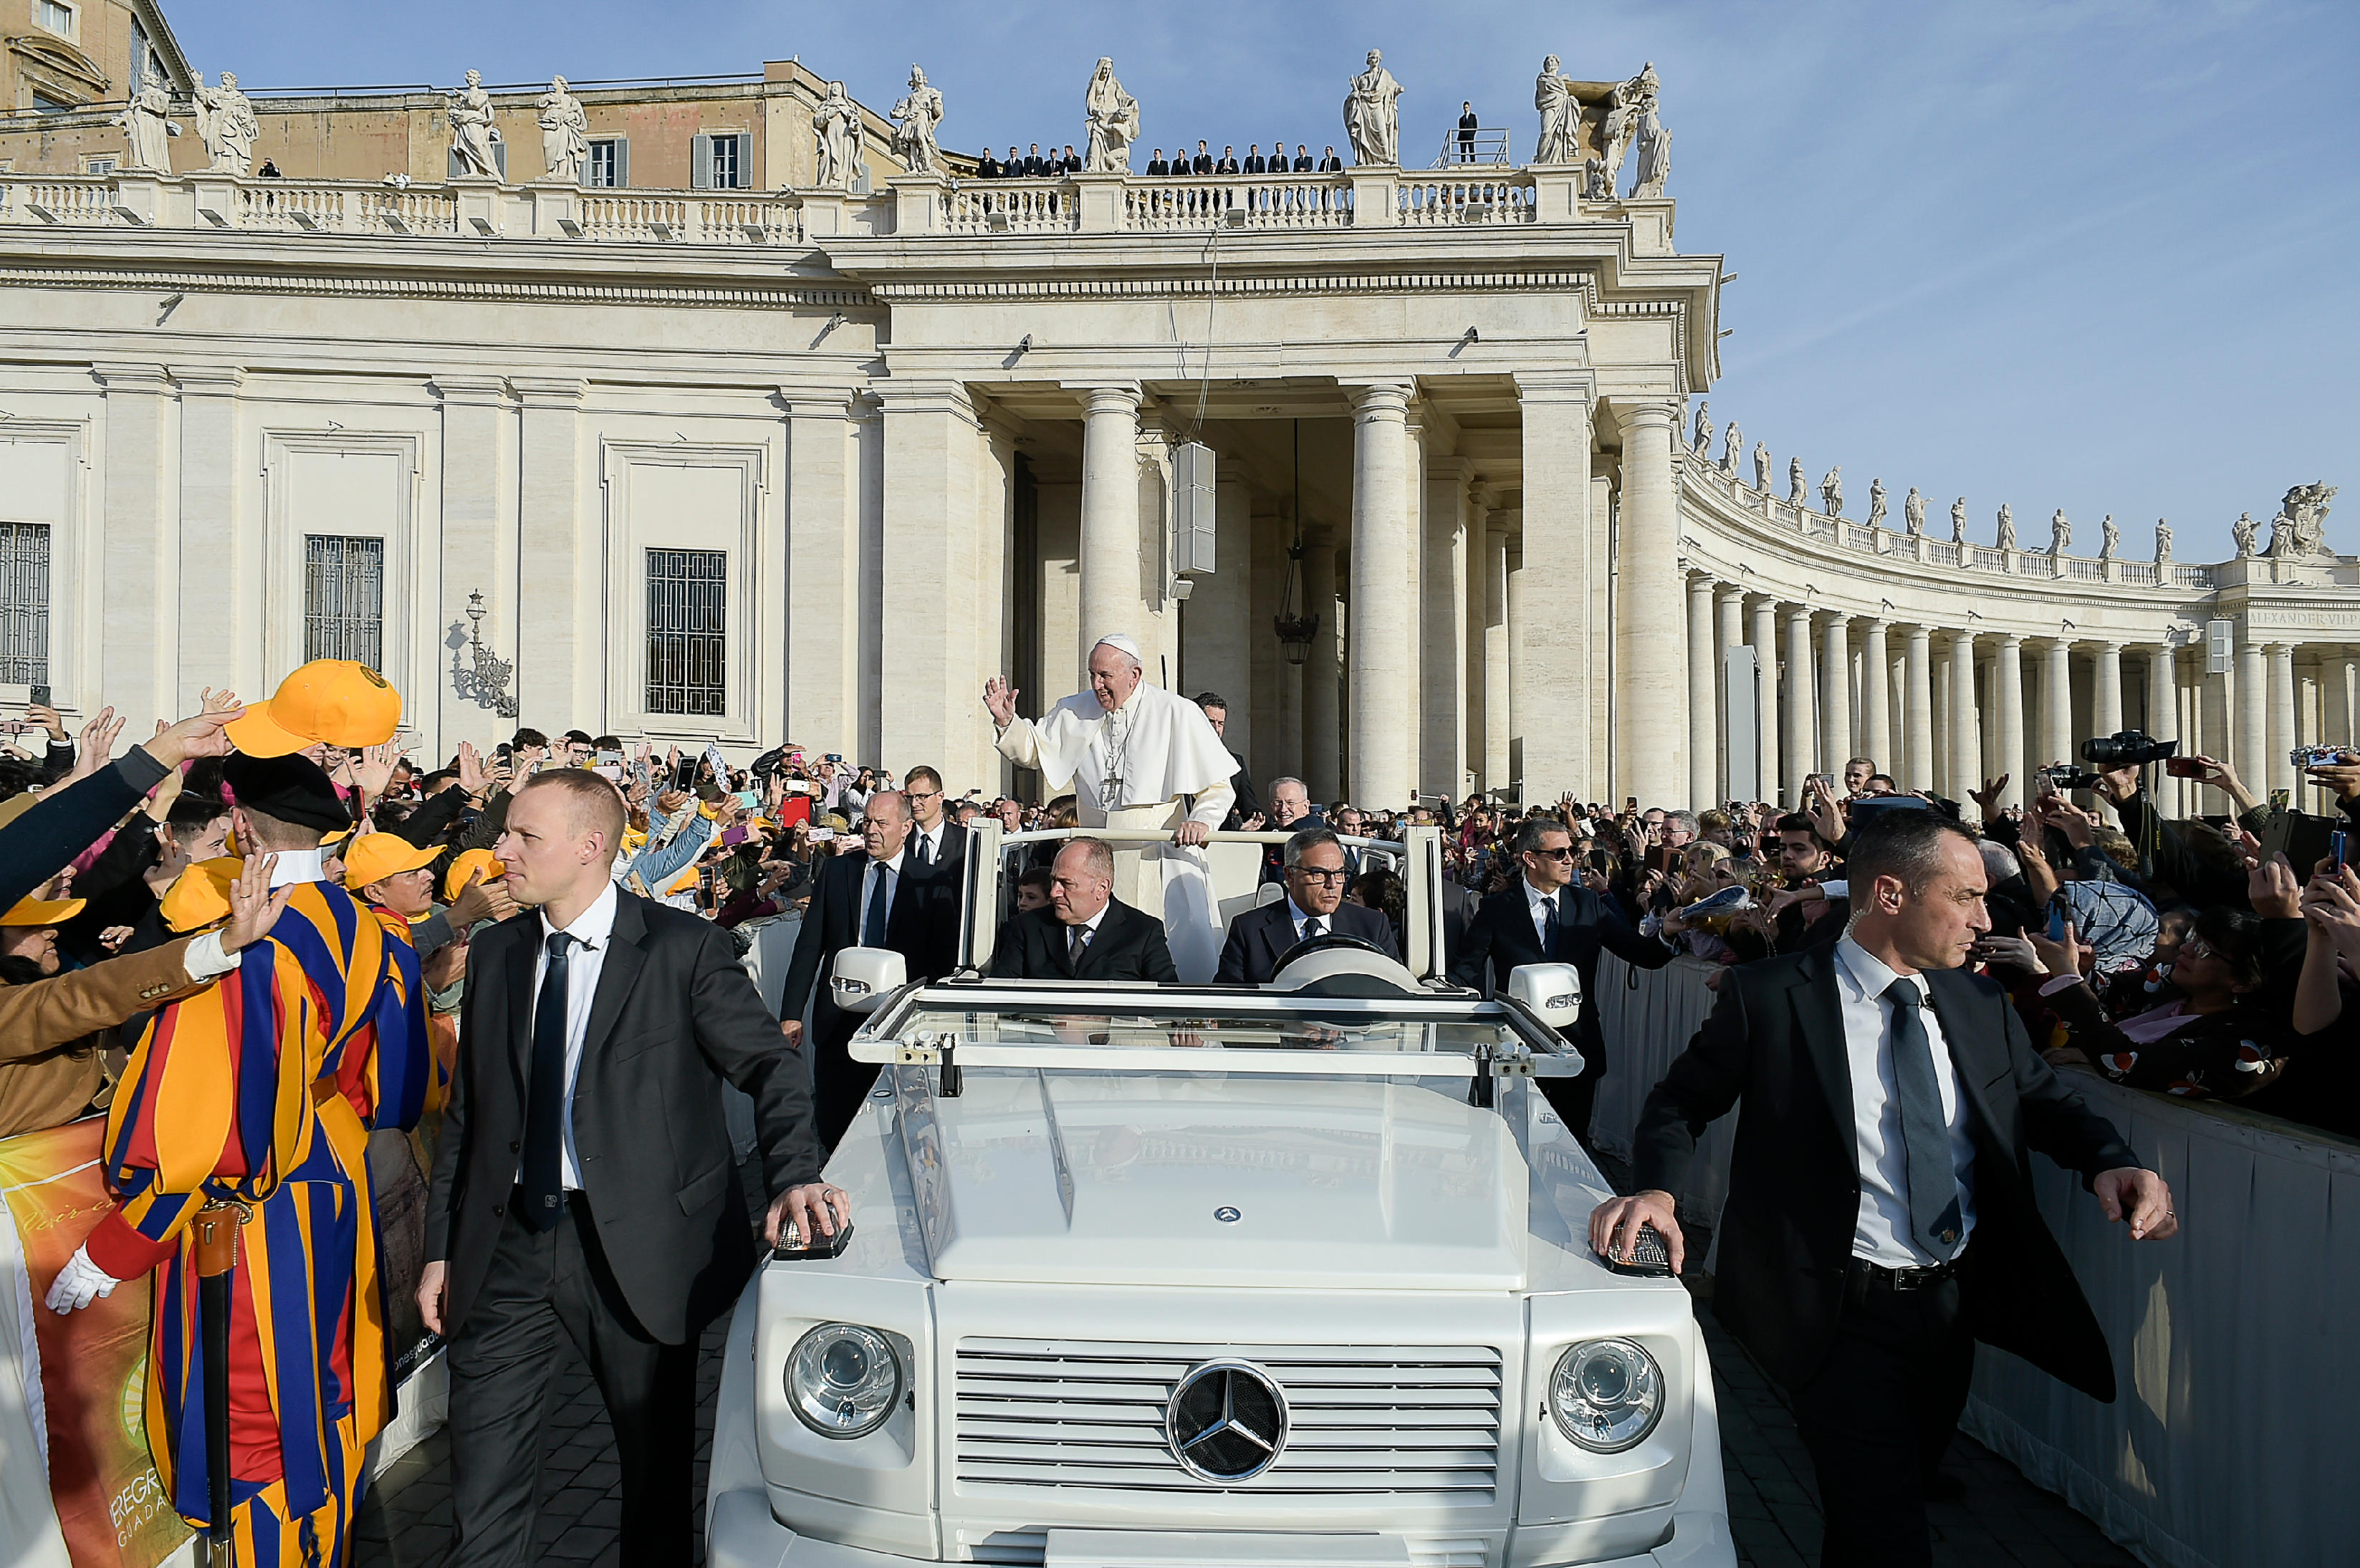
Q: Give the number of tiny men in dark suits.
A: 14